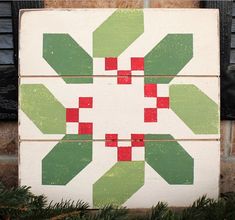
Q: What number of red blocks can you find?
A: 12